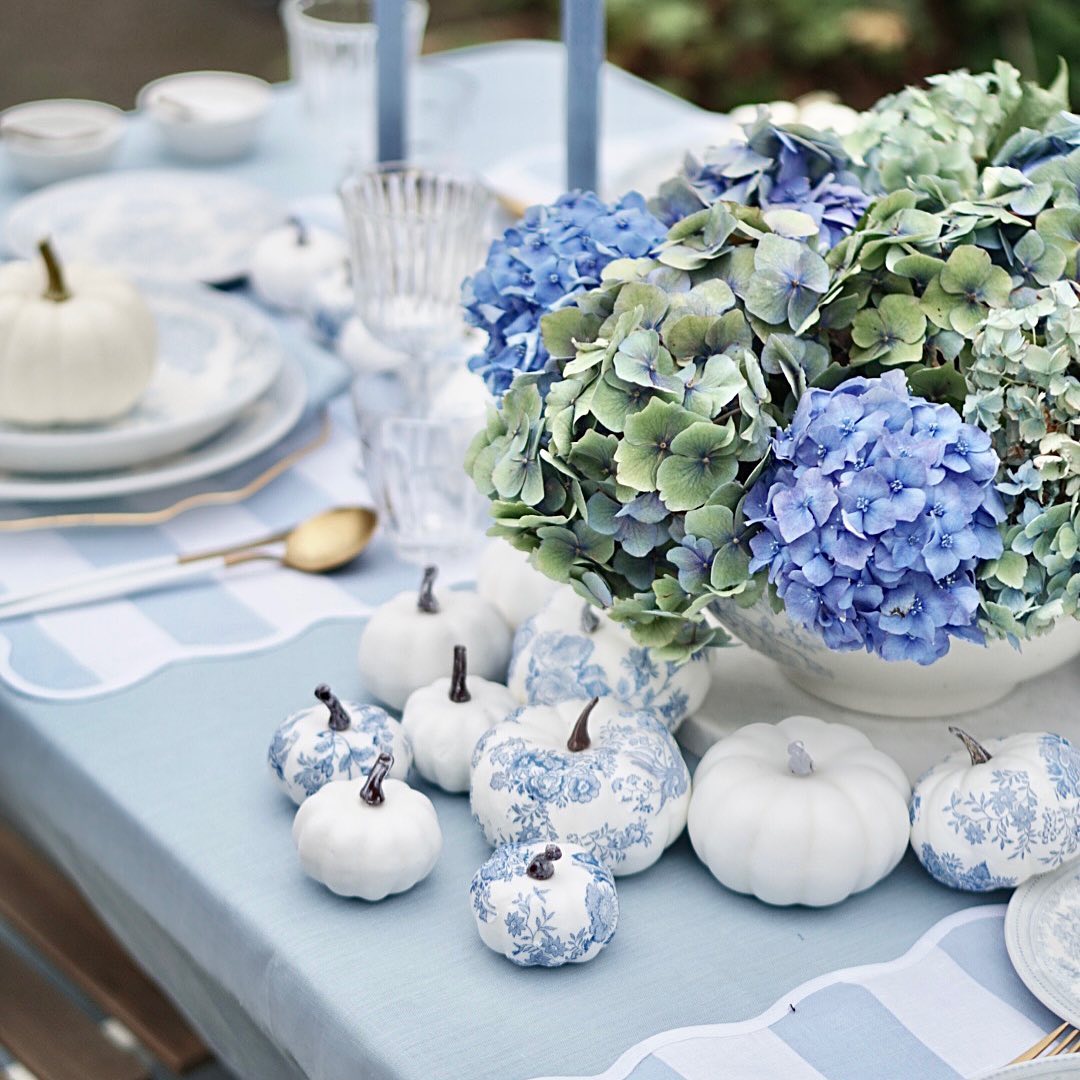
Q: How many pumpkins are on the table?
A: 12